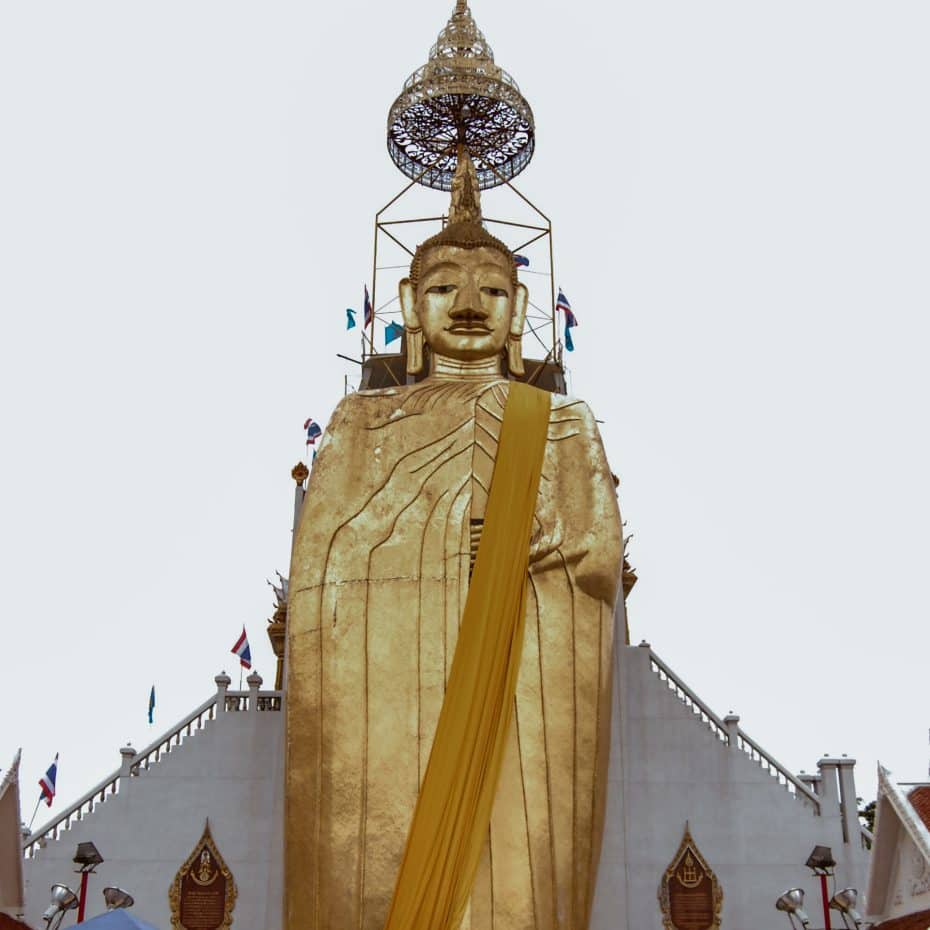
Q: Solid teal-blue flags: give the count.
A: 4